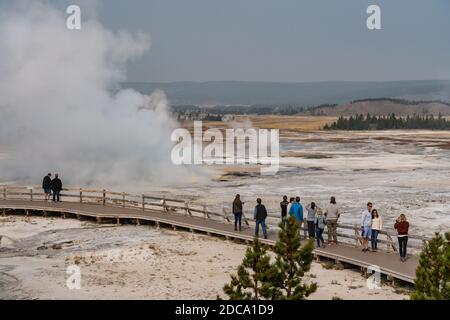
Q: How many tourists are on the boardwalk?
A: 13